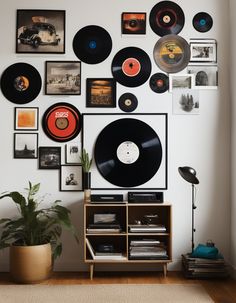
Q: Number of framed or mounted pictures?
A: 13